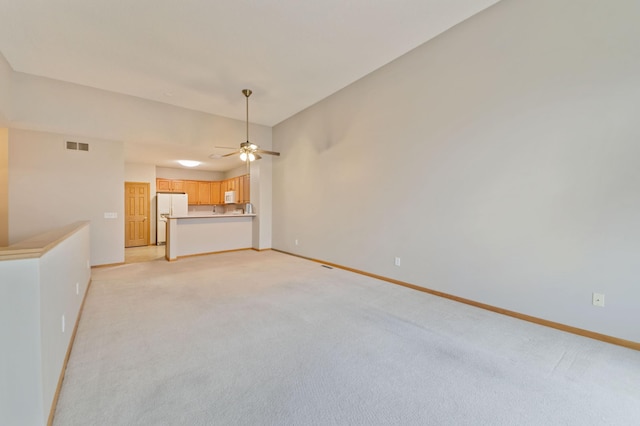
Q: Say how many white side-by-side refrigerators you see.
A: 1